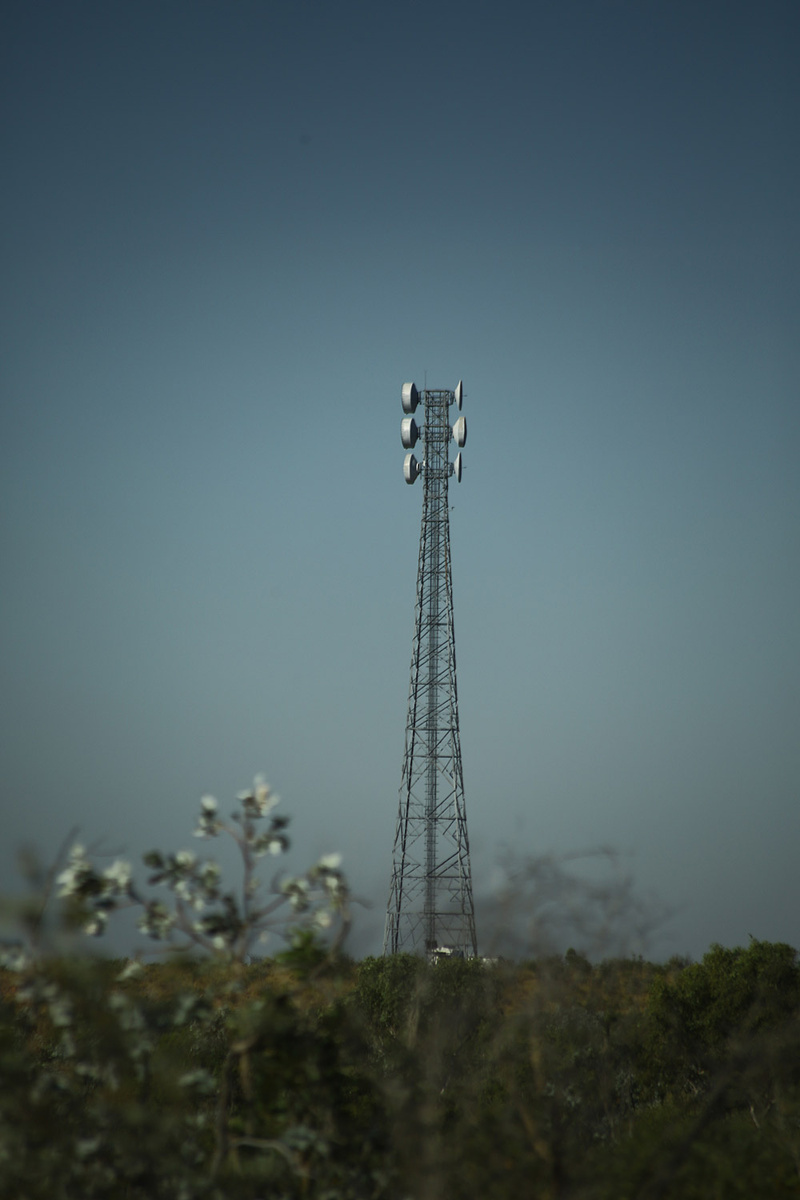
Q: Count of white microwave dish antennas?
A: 6